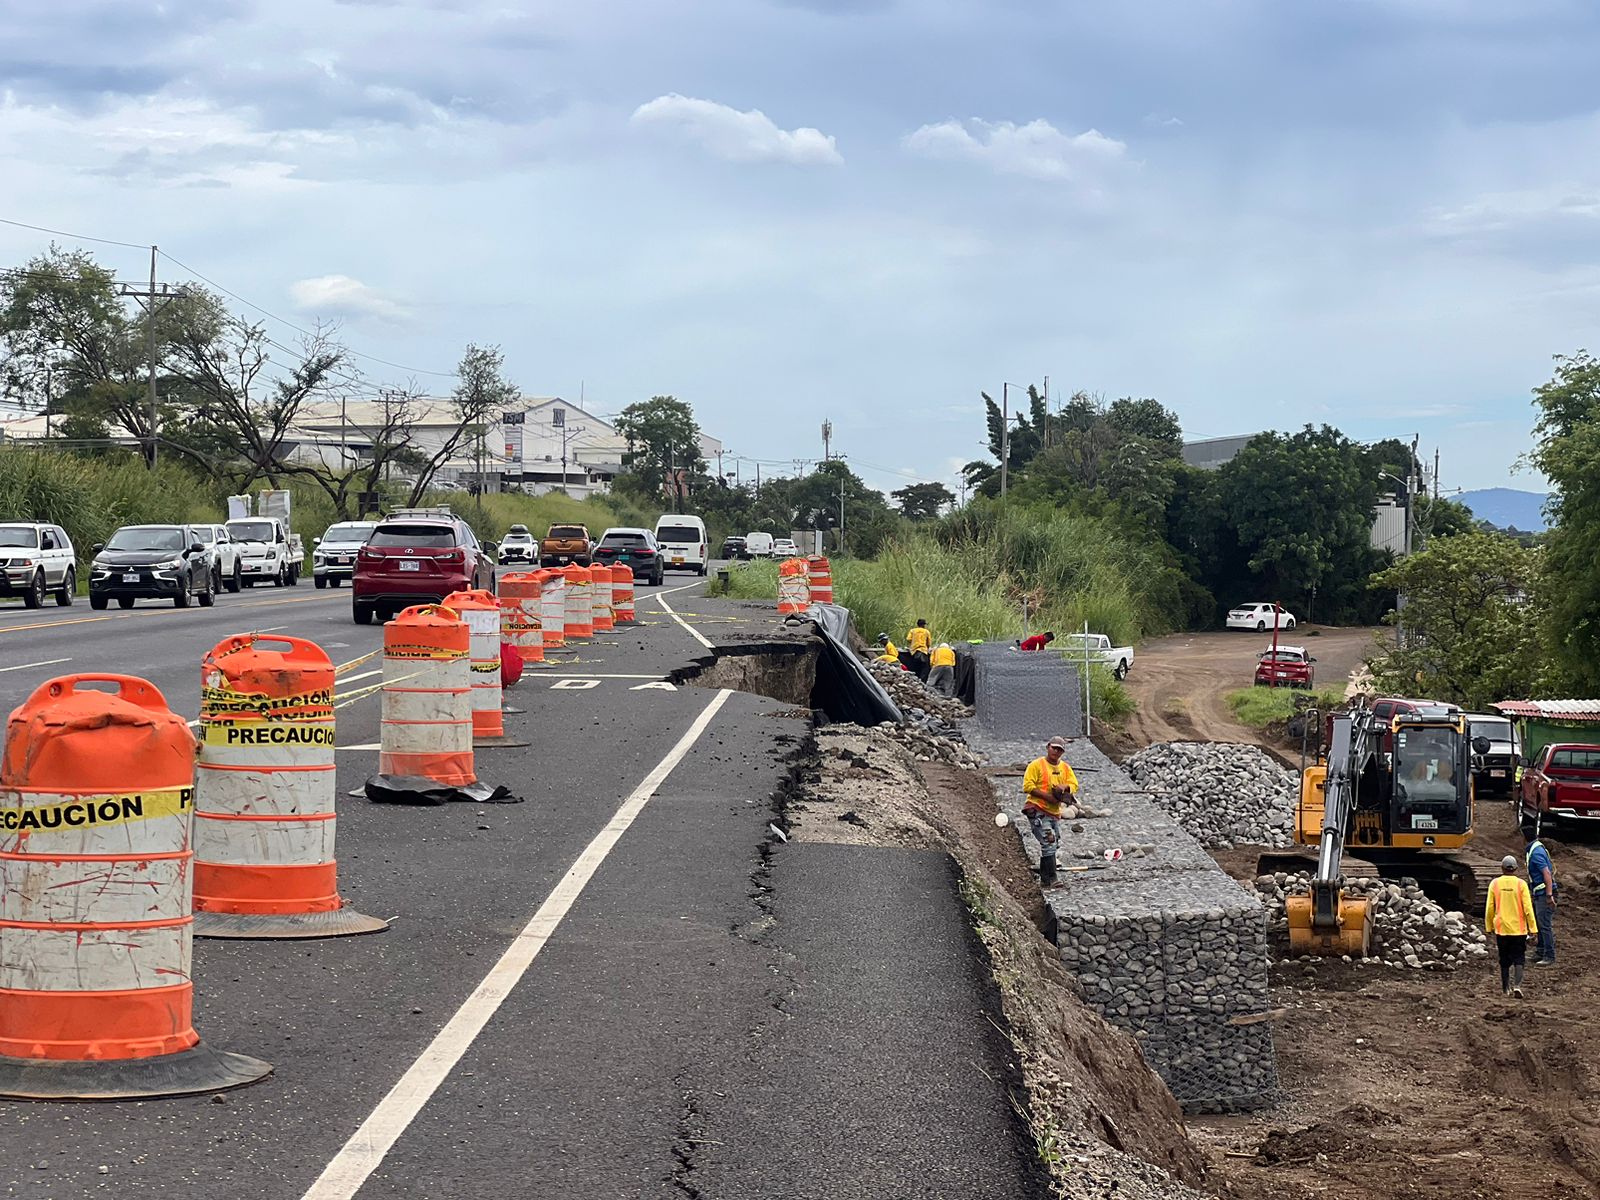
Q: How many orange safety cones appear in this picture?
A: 11